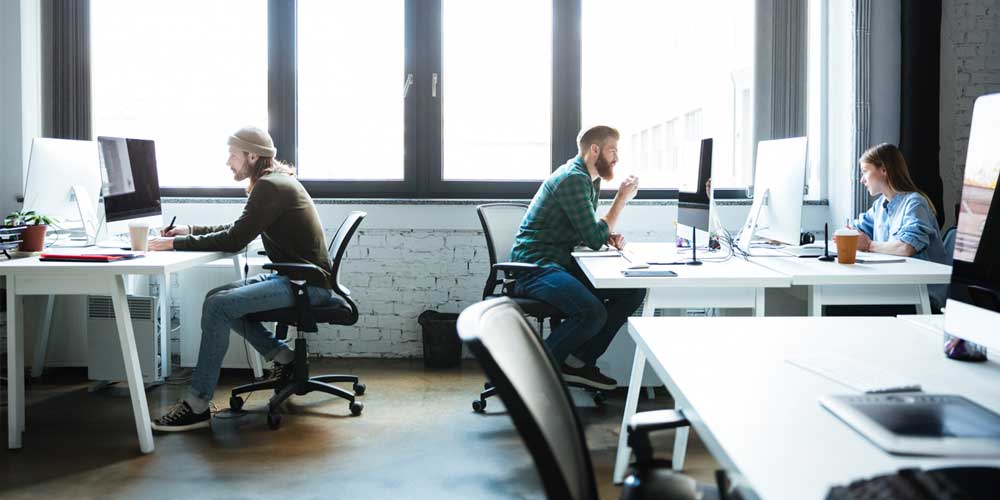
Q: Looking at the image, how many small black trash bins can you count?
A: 1